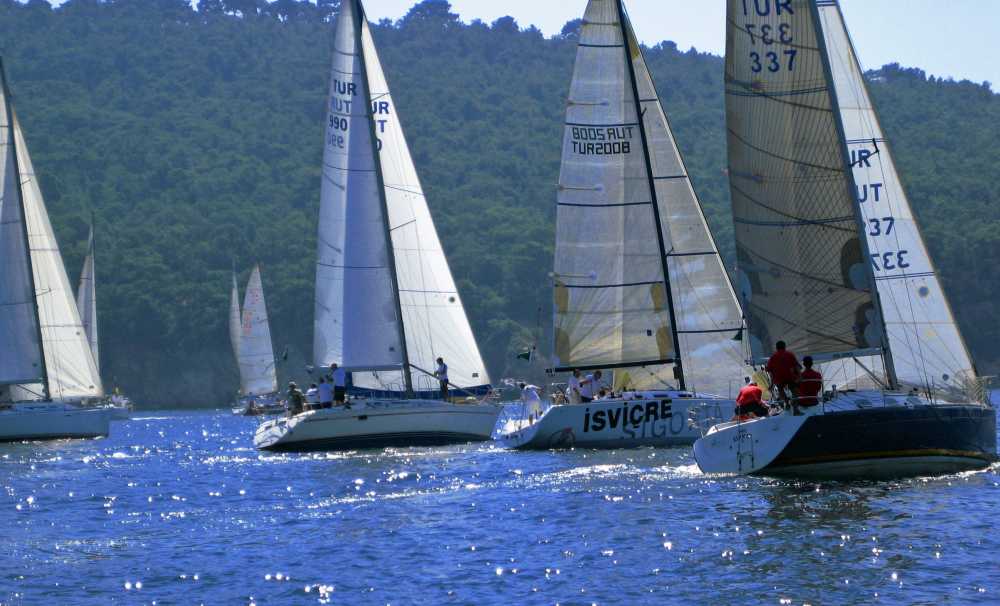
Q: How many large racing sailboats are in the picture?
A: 4